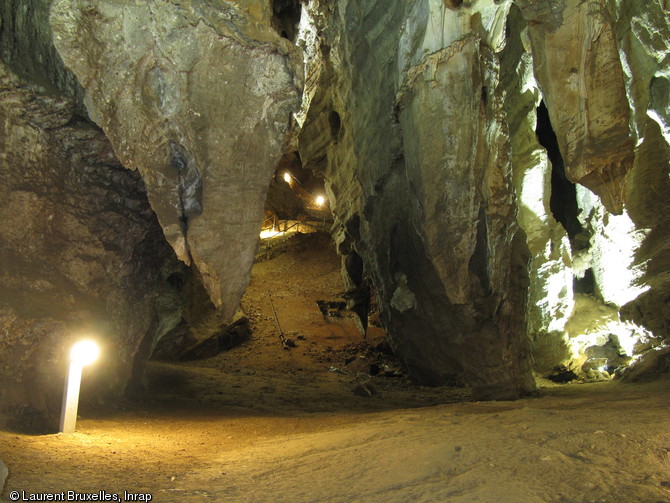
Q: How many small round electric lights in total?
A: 3